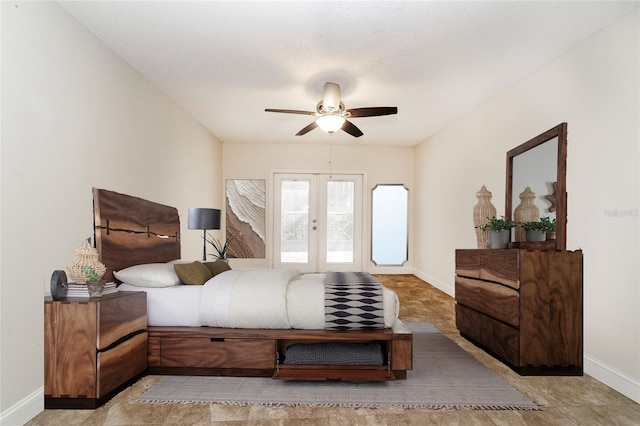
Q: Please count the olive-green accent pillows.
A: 2